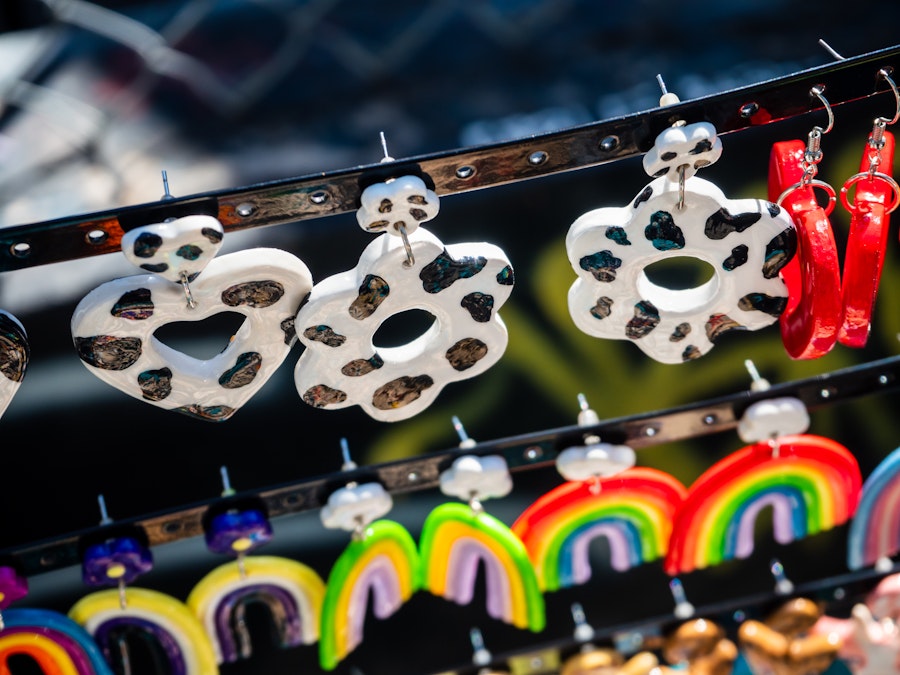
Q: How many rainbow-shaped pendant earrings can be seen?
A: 8